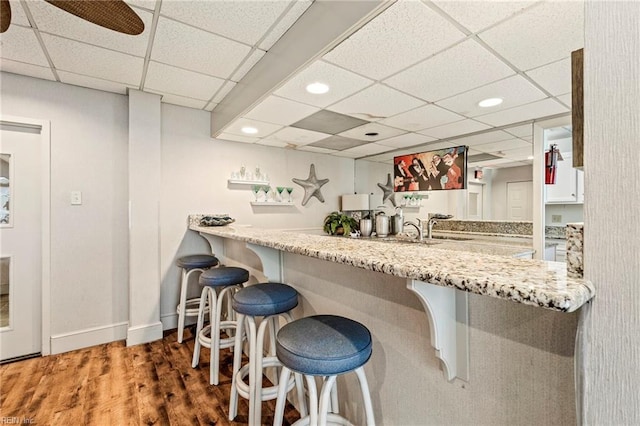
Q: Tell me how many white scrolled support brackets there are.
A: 3